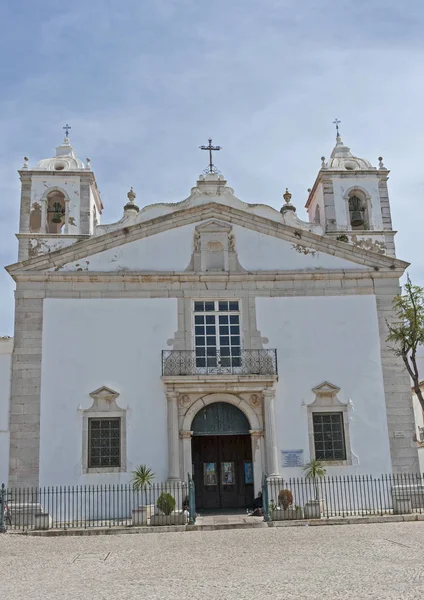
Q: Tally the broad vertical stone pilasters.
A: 2